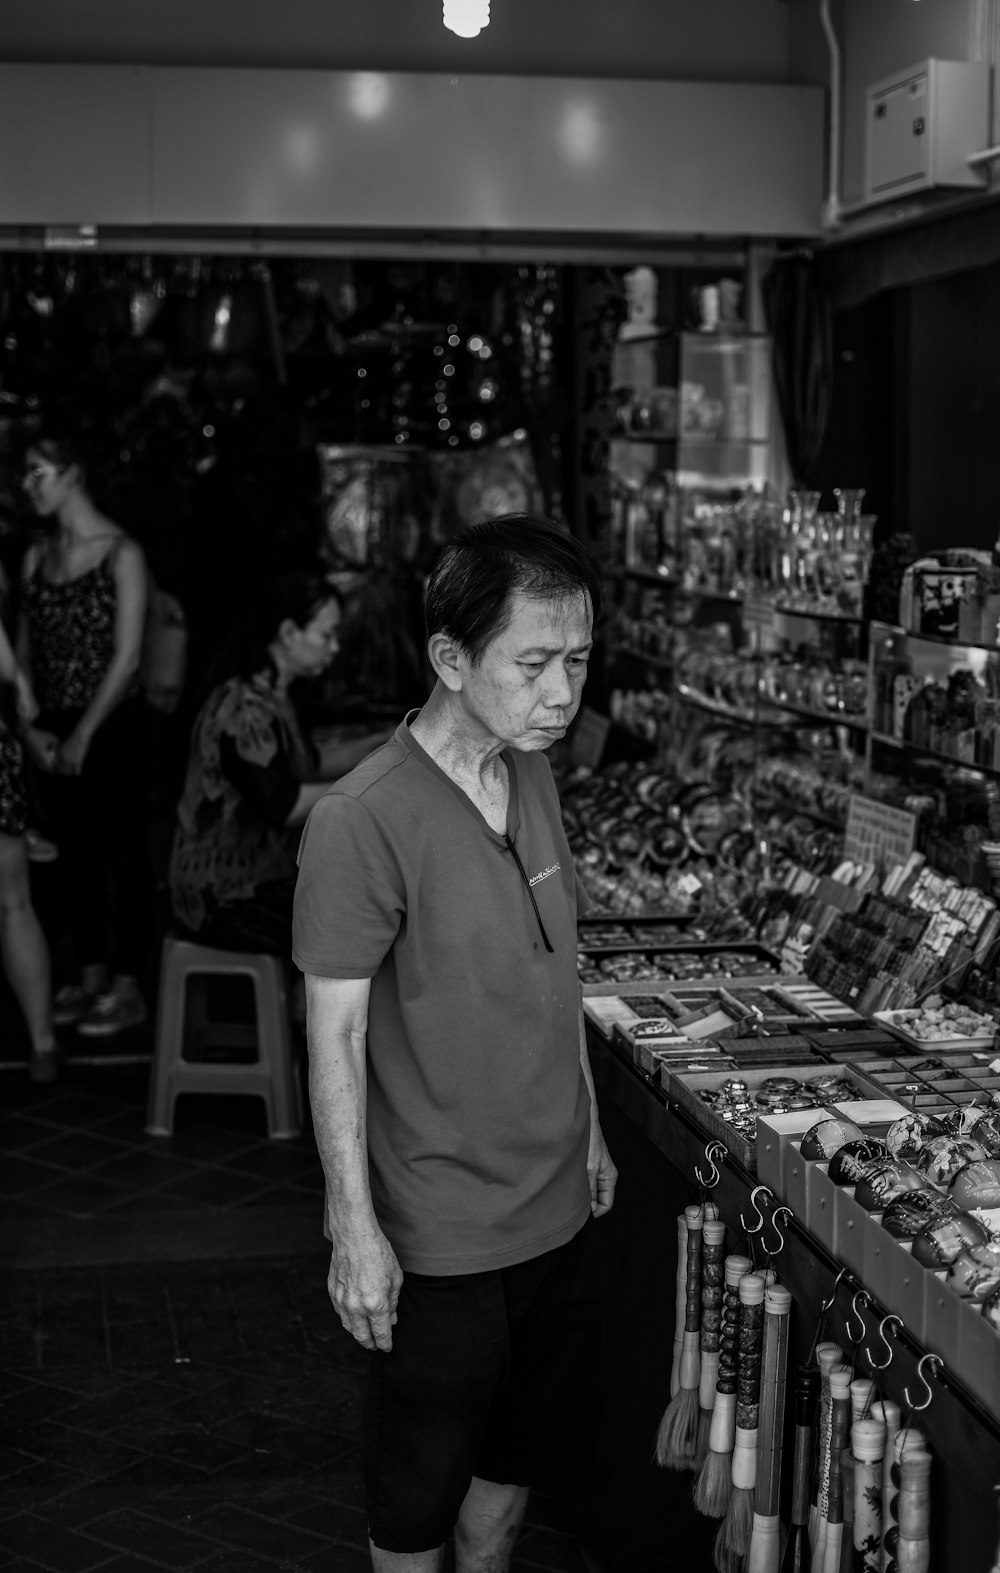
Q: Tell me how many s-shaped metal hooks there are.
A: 8